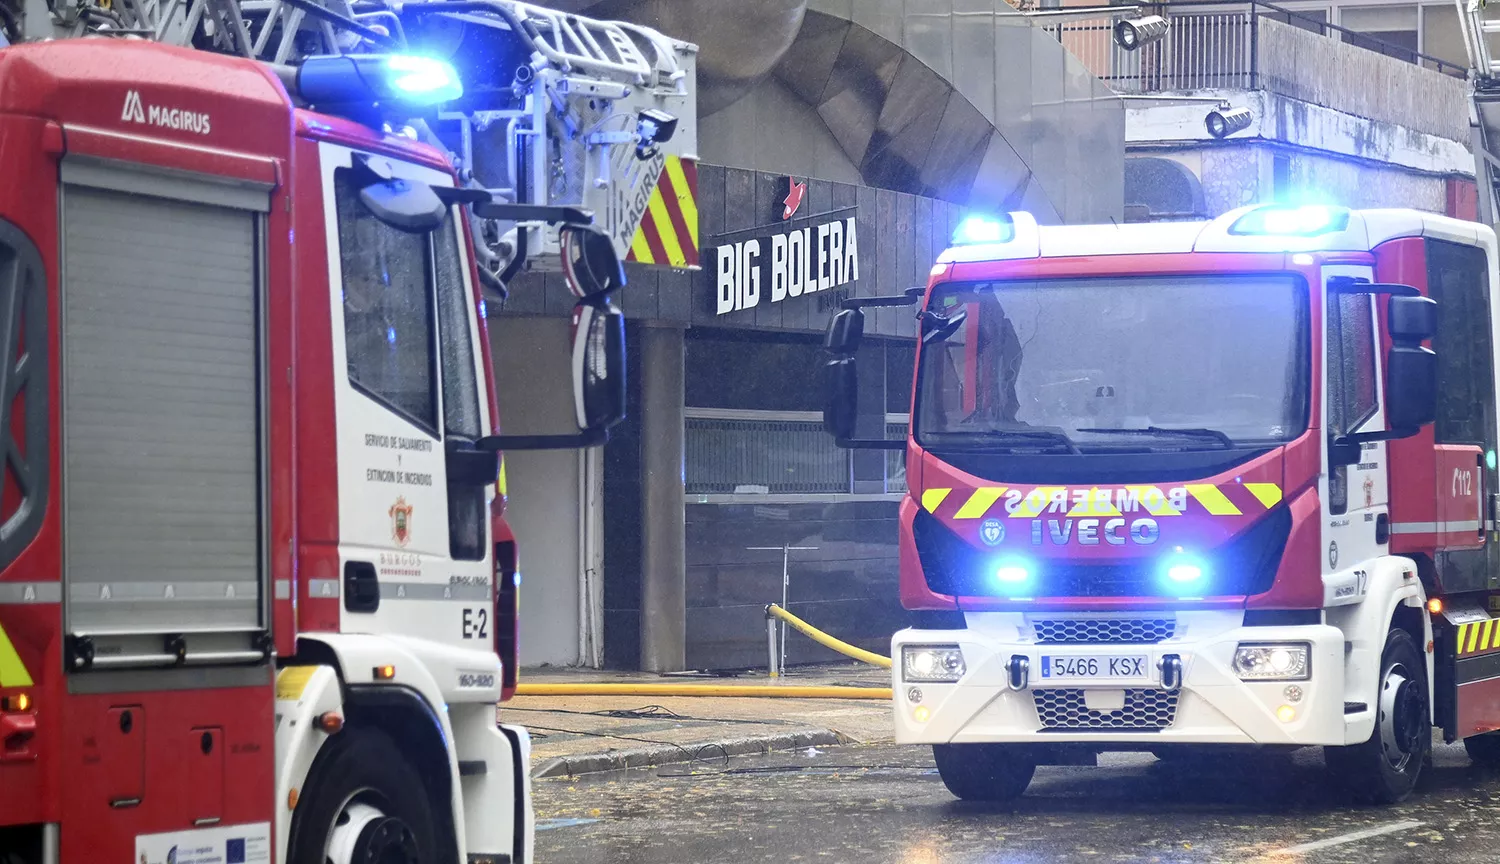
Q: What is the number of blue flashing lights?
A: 5